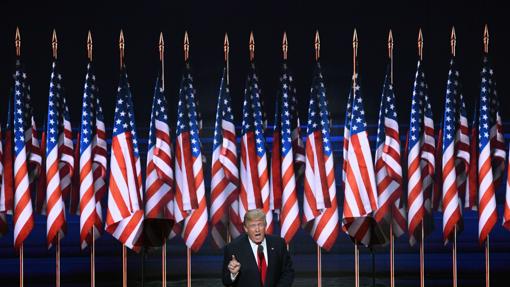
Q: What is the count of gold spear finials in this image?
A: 15